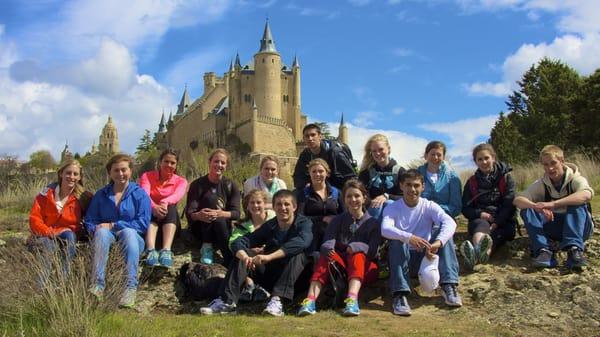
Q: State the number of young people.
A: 15